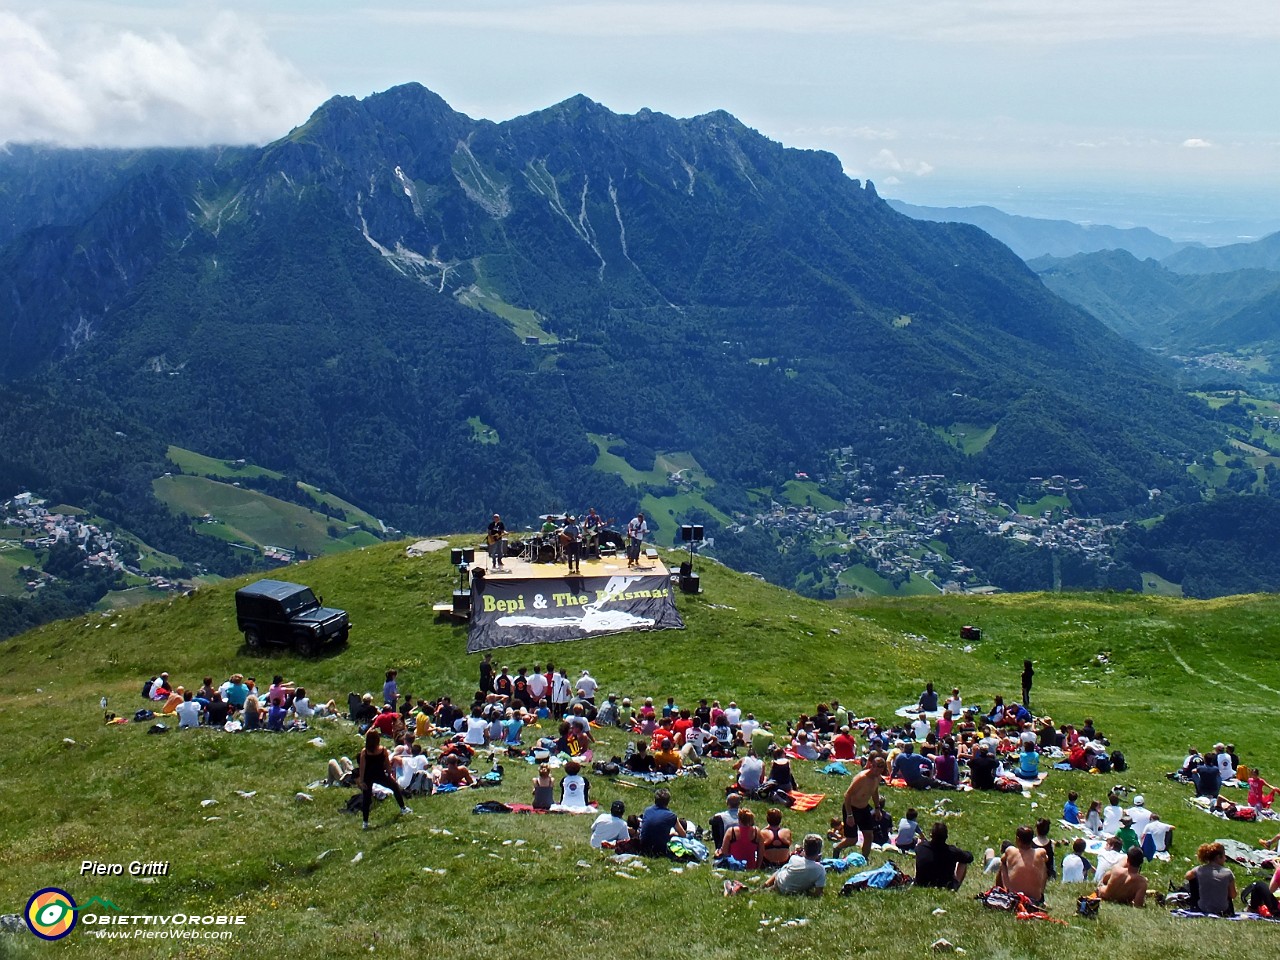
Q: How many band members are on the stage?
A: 5